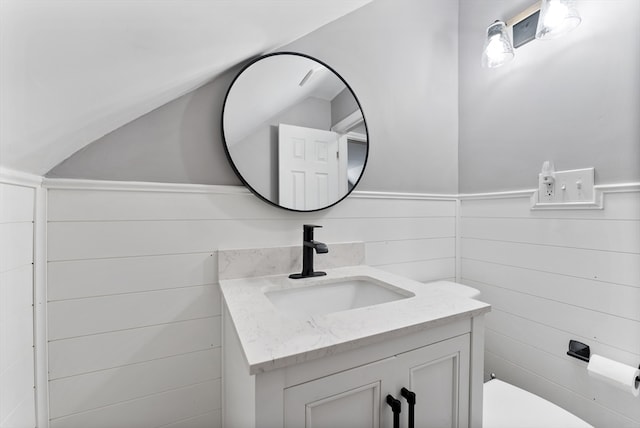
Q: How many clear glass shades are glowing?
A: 2